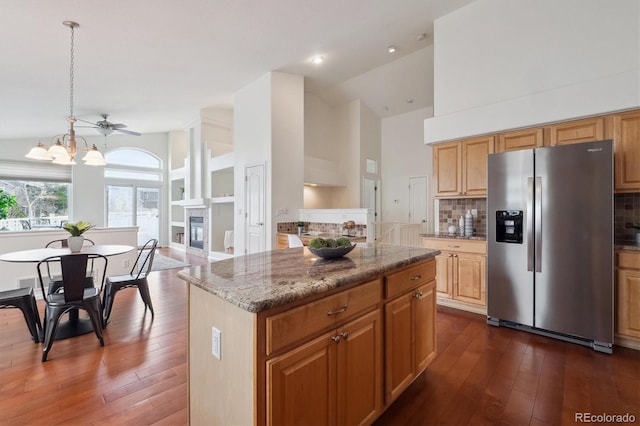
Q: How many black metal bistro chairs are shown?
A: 4